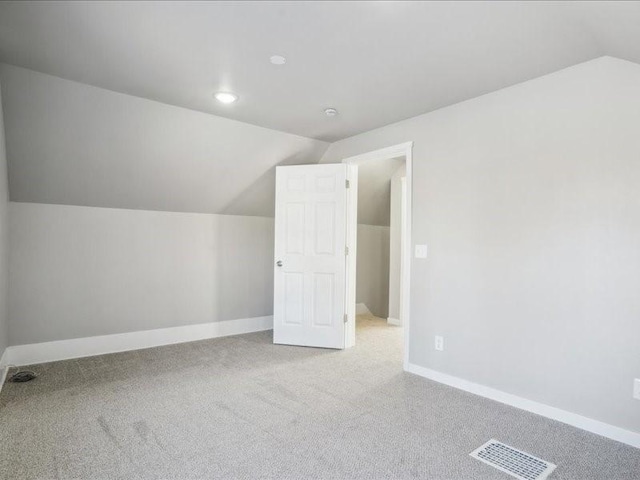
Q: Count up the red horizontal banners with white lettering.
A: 0